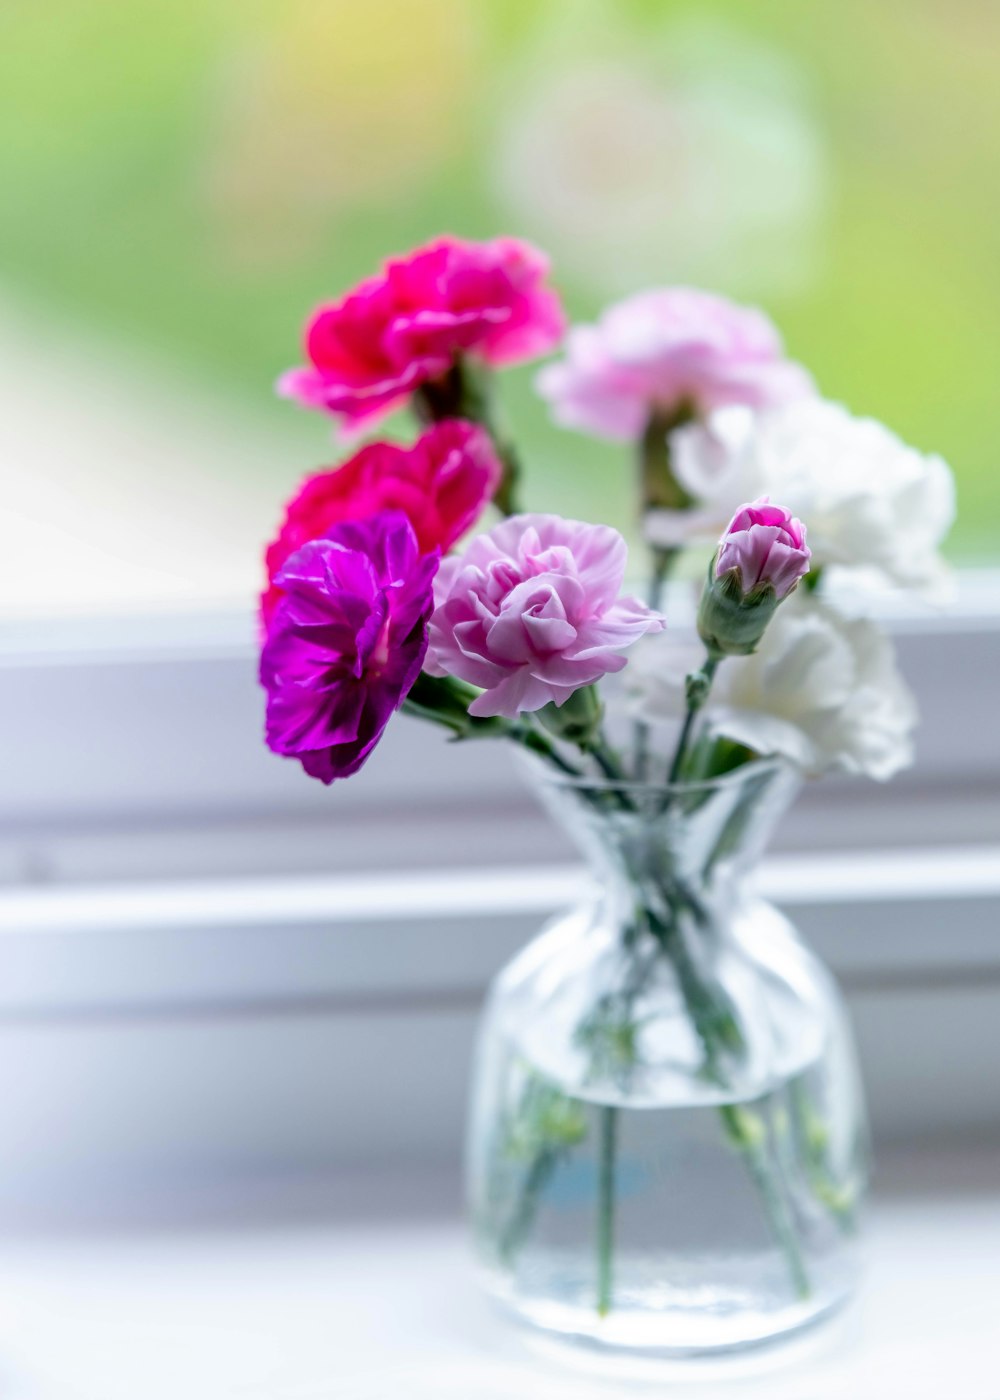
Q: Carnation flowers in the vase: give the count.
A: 8